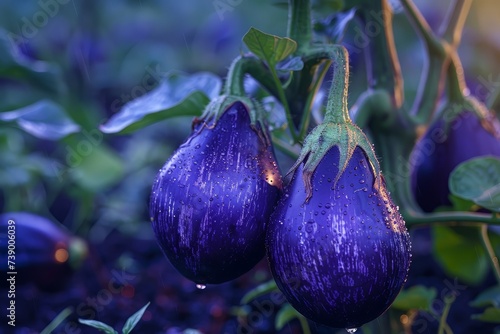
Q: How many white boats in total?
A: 0